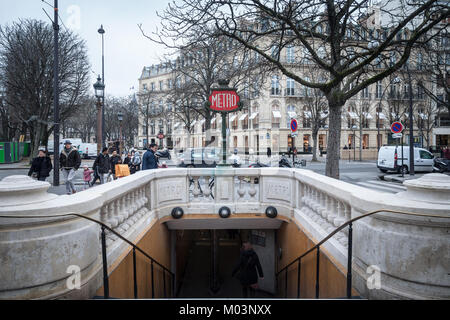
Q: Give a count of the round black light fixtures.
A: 3